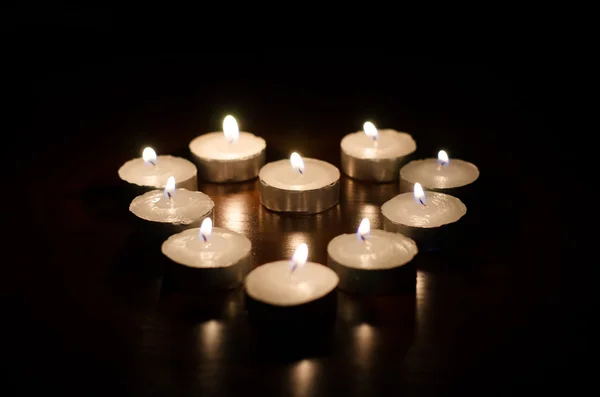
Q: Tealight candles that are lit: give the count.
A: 10